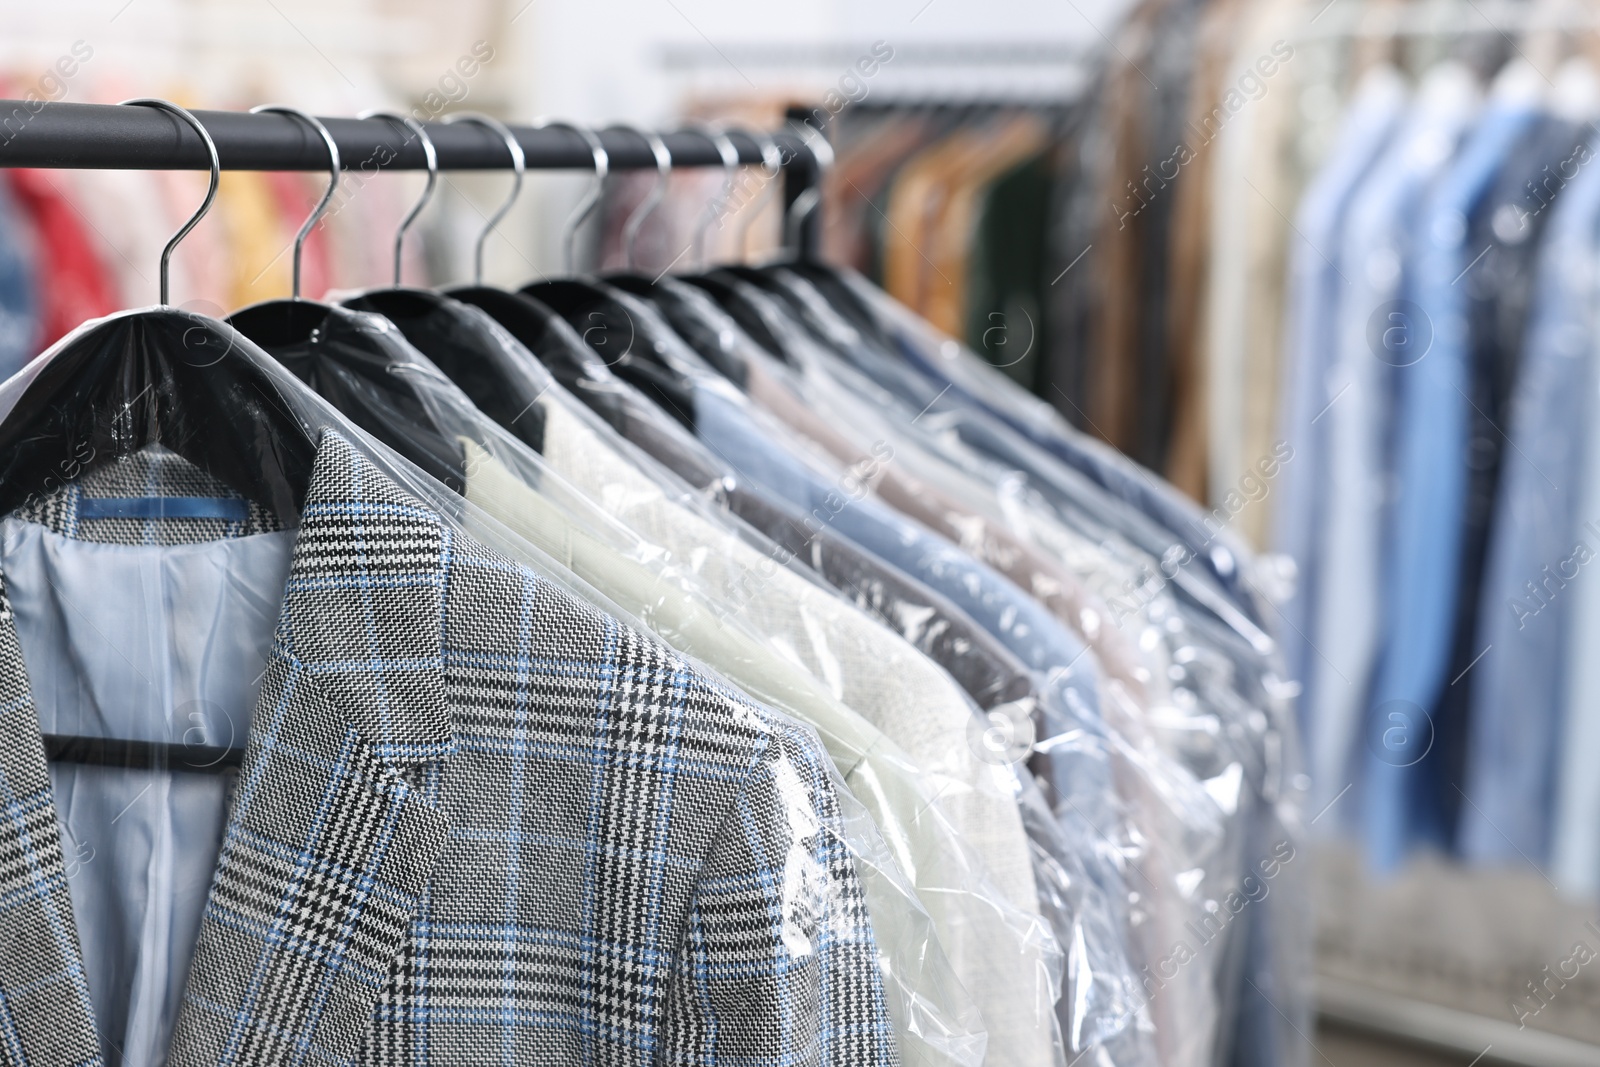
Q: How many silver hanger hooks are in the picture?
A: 9